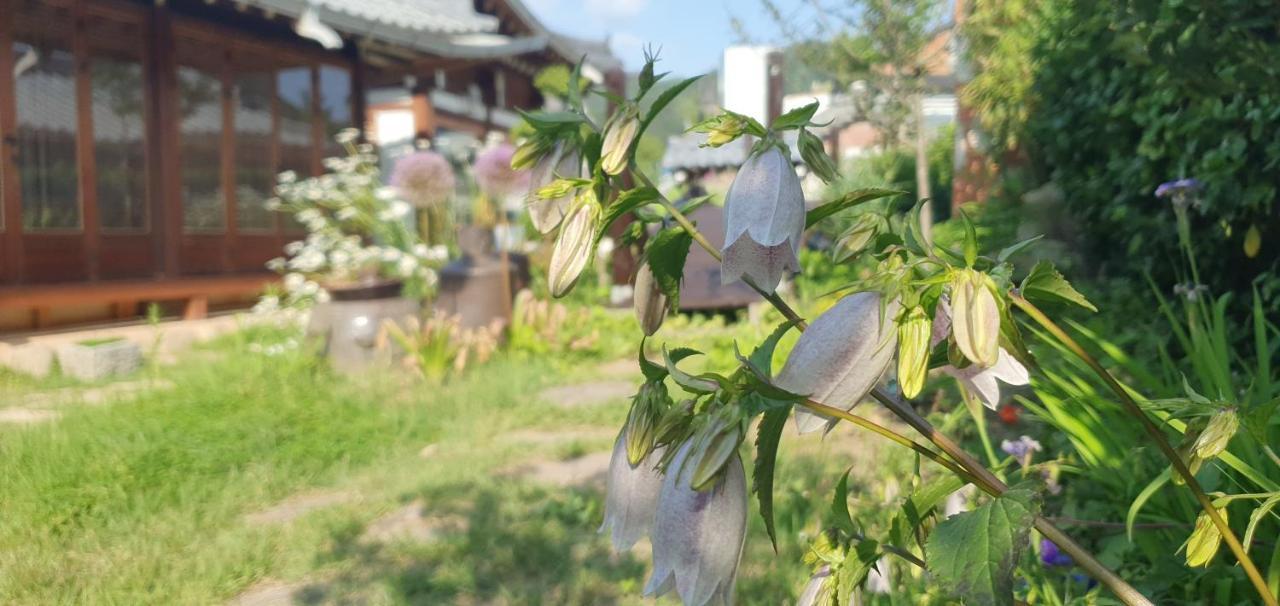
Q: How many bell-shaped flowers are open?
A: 5